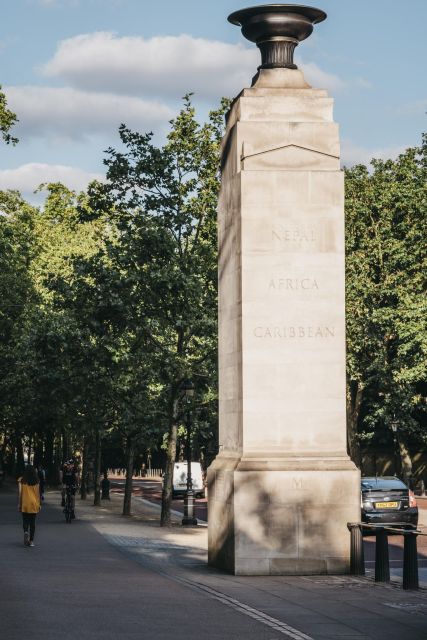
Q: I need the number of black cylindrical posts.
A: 3